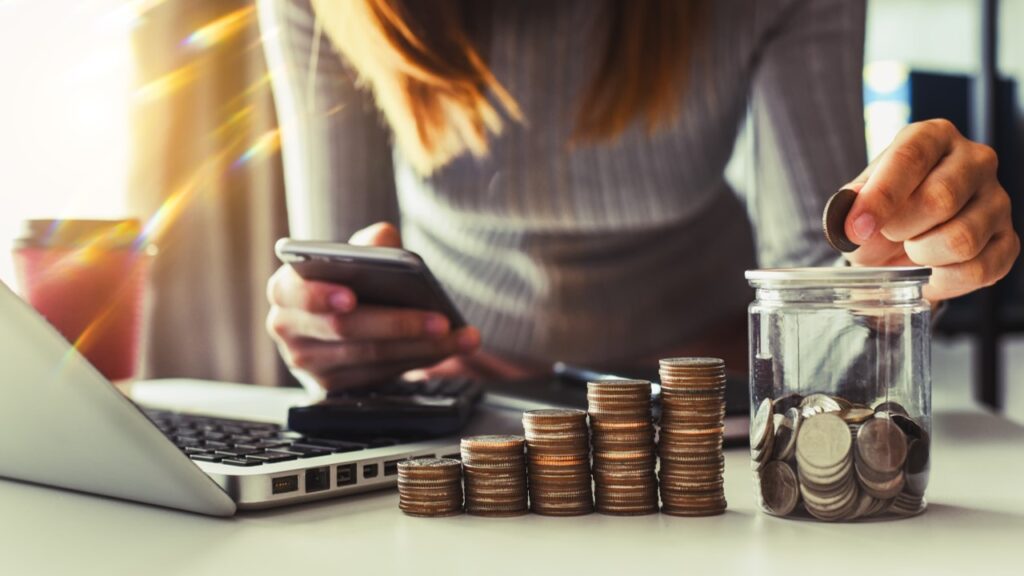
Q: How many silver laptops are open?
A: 1